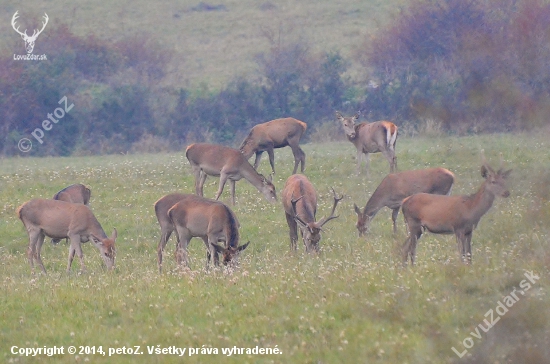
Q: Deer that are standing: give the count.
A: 10